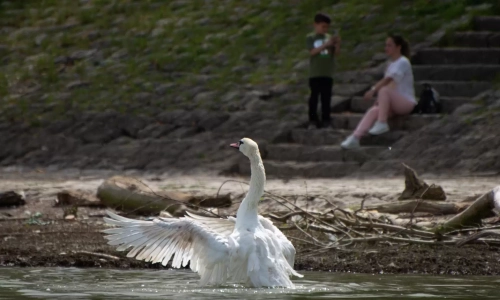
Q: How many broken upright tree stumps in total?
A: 1